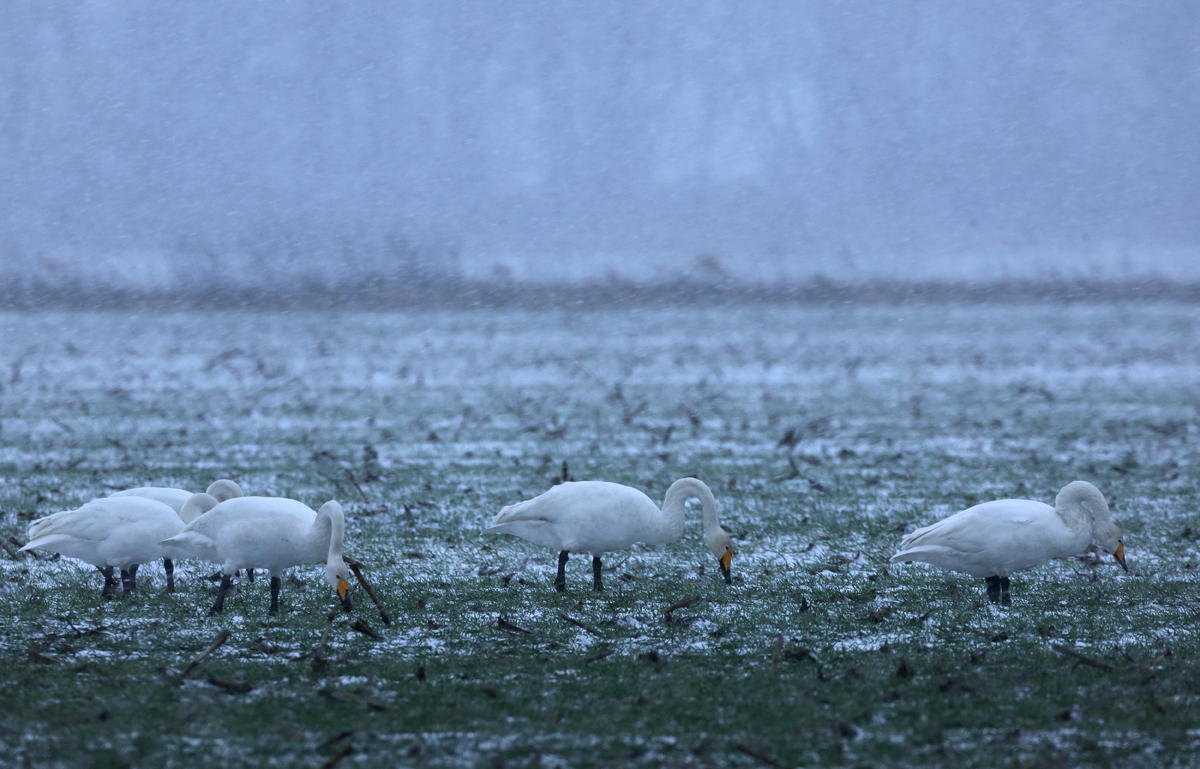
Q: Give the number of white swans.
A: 5